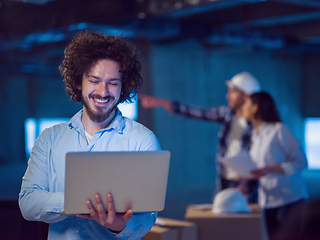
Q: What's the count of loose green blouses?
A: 0